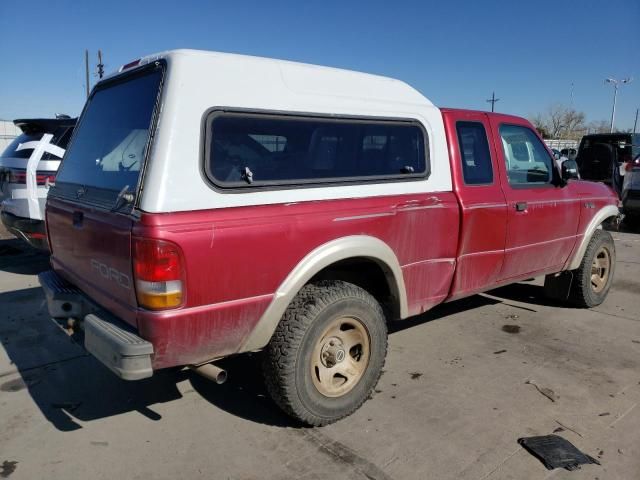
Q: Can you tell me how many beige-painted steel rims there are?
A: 2